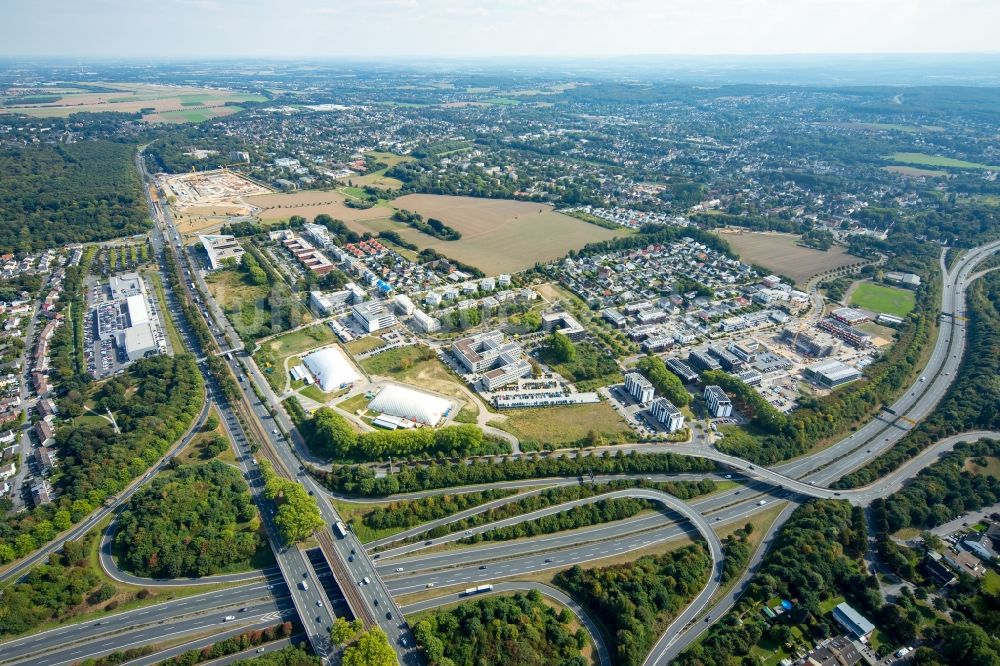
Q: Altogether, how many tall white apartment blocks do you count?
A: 3